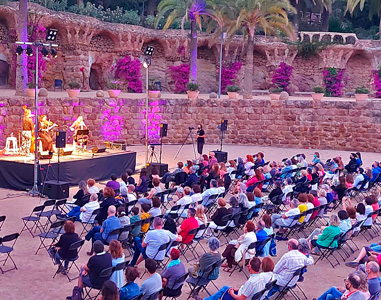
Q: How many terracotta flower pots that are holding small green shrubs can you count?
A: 9